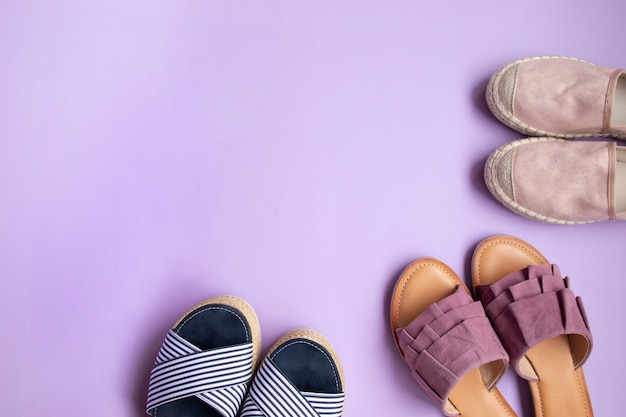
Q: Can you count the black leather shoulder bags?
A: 0